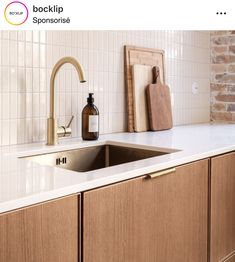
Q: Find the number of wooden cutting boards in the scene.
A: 3